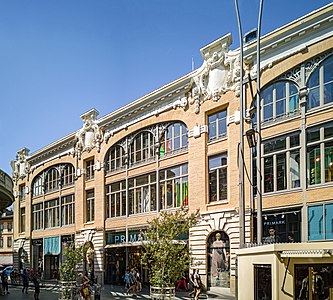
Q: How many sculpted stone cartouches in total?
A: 3